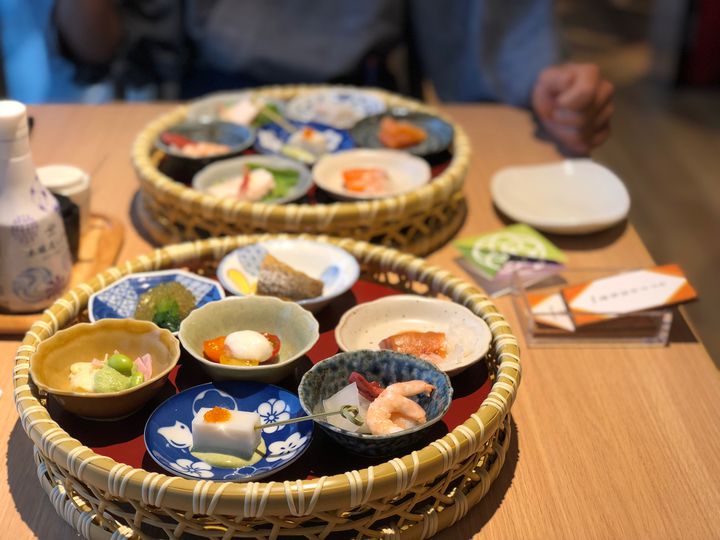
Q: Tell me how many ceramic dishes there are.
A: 15